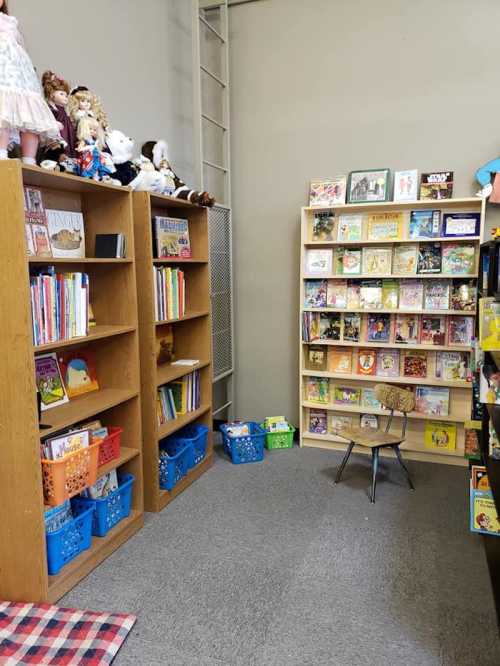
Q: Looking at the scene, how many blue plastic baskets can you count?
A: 5